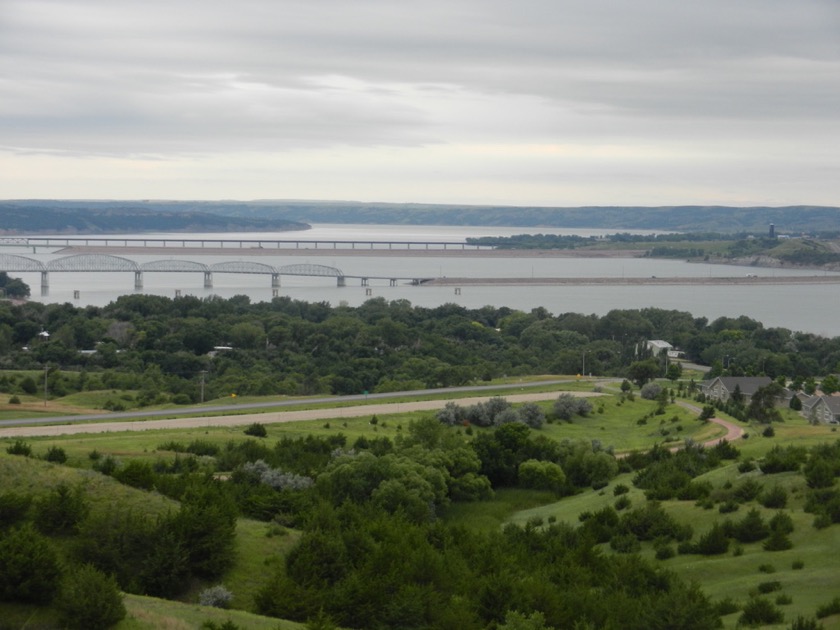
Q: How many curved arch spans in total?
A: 5